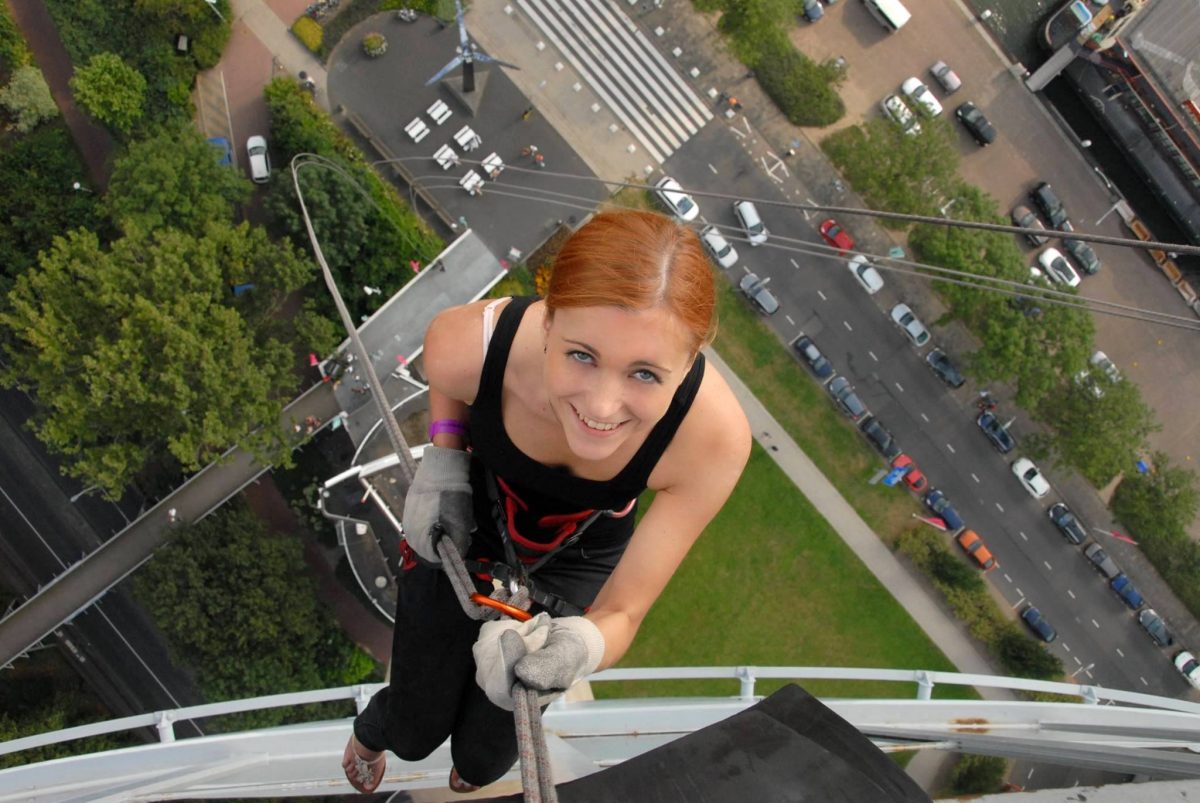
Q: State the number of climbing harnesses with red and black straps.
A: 1